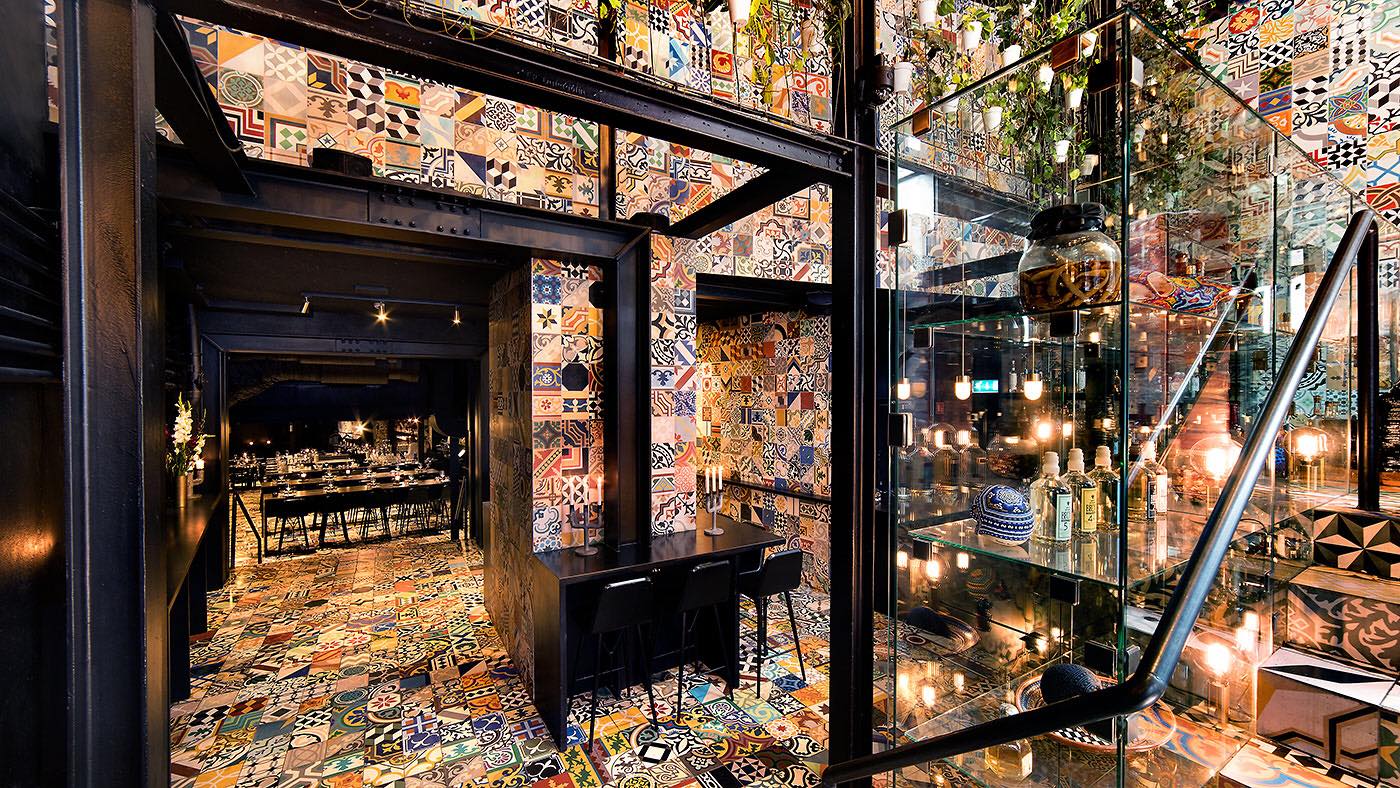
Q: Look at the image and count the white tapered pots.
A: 12